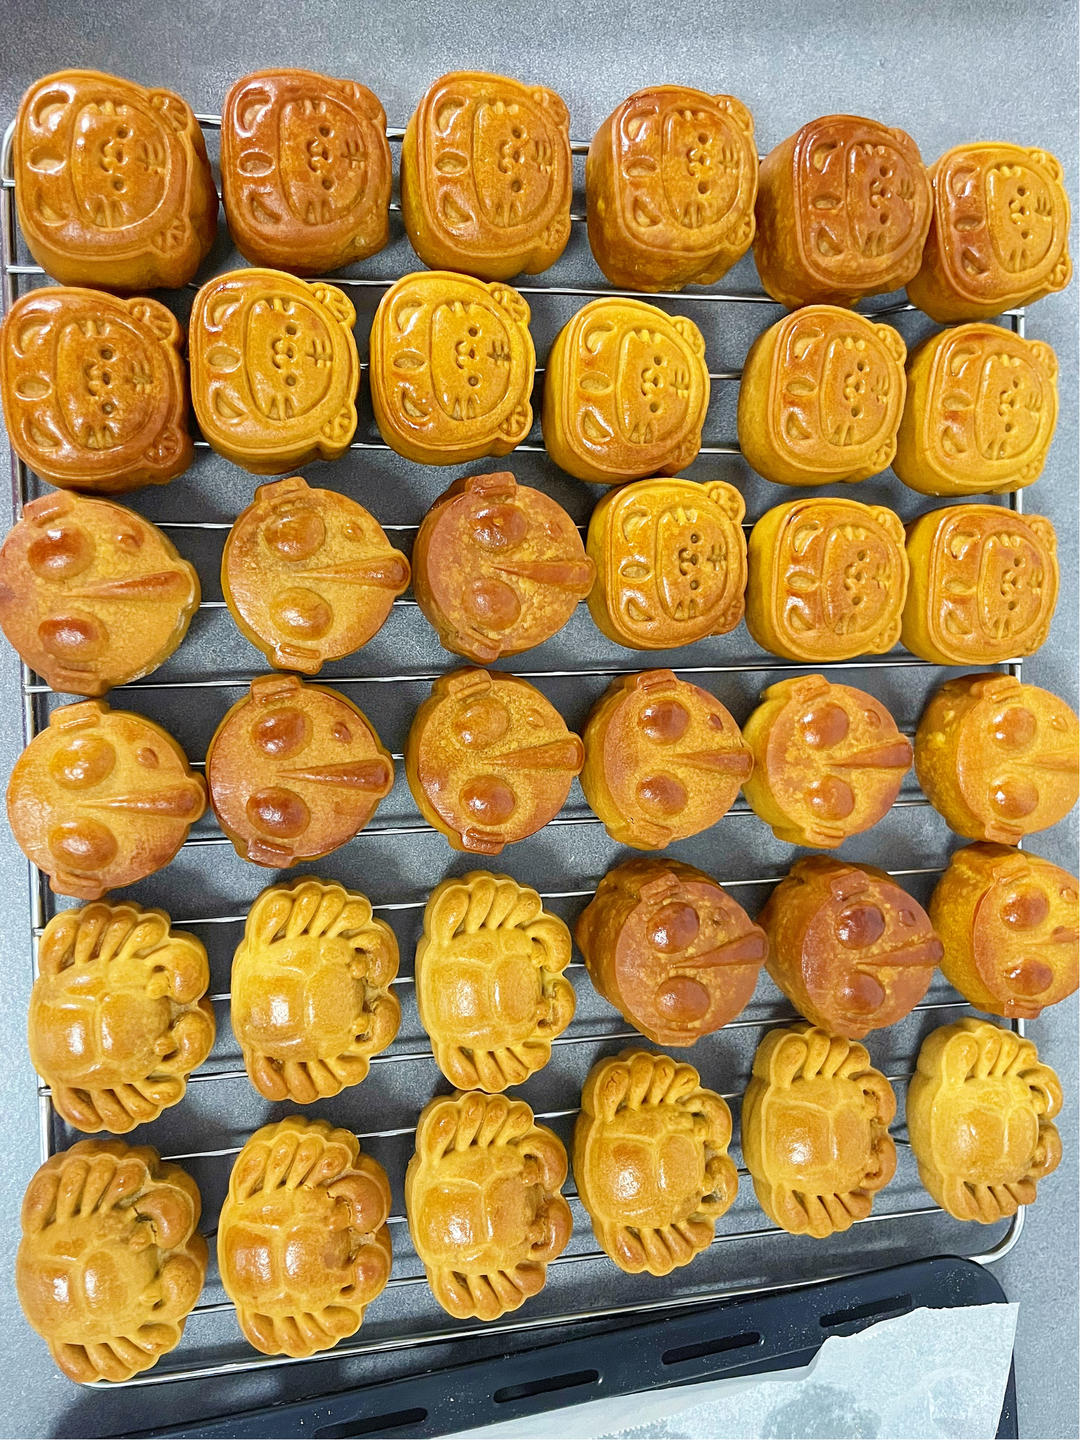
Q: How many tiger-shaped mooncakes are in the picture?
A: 15